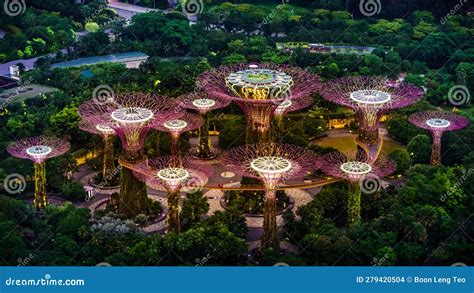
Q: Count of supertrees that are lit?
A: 12